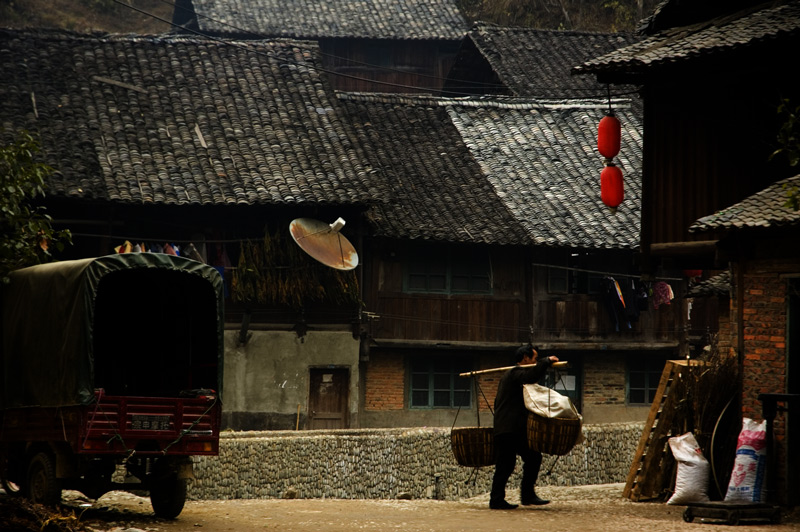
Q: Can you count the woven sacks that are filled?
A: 2